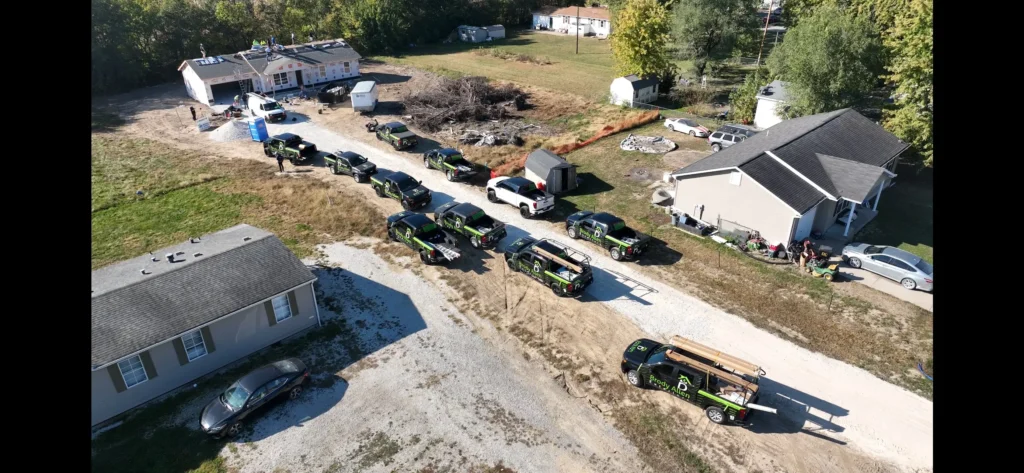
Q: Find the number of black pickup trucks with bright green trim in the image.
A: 10